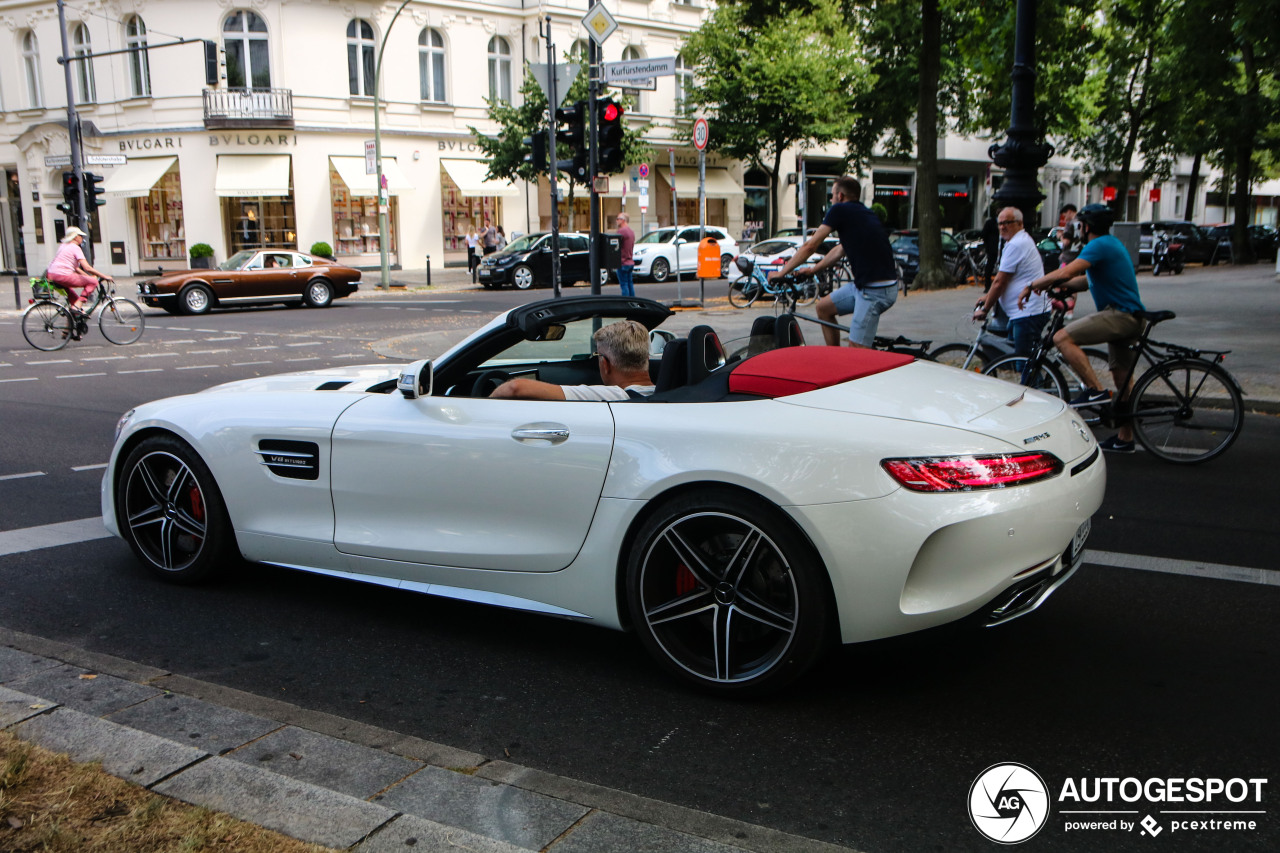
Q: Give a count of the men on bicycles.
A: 3